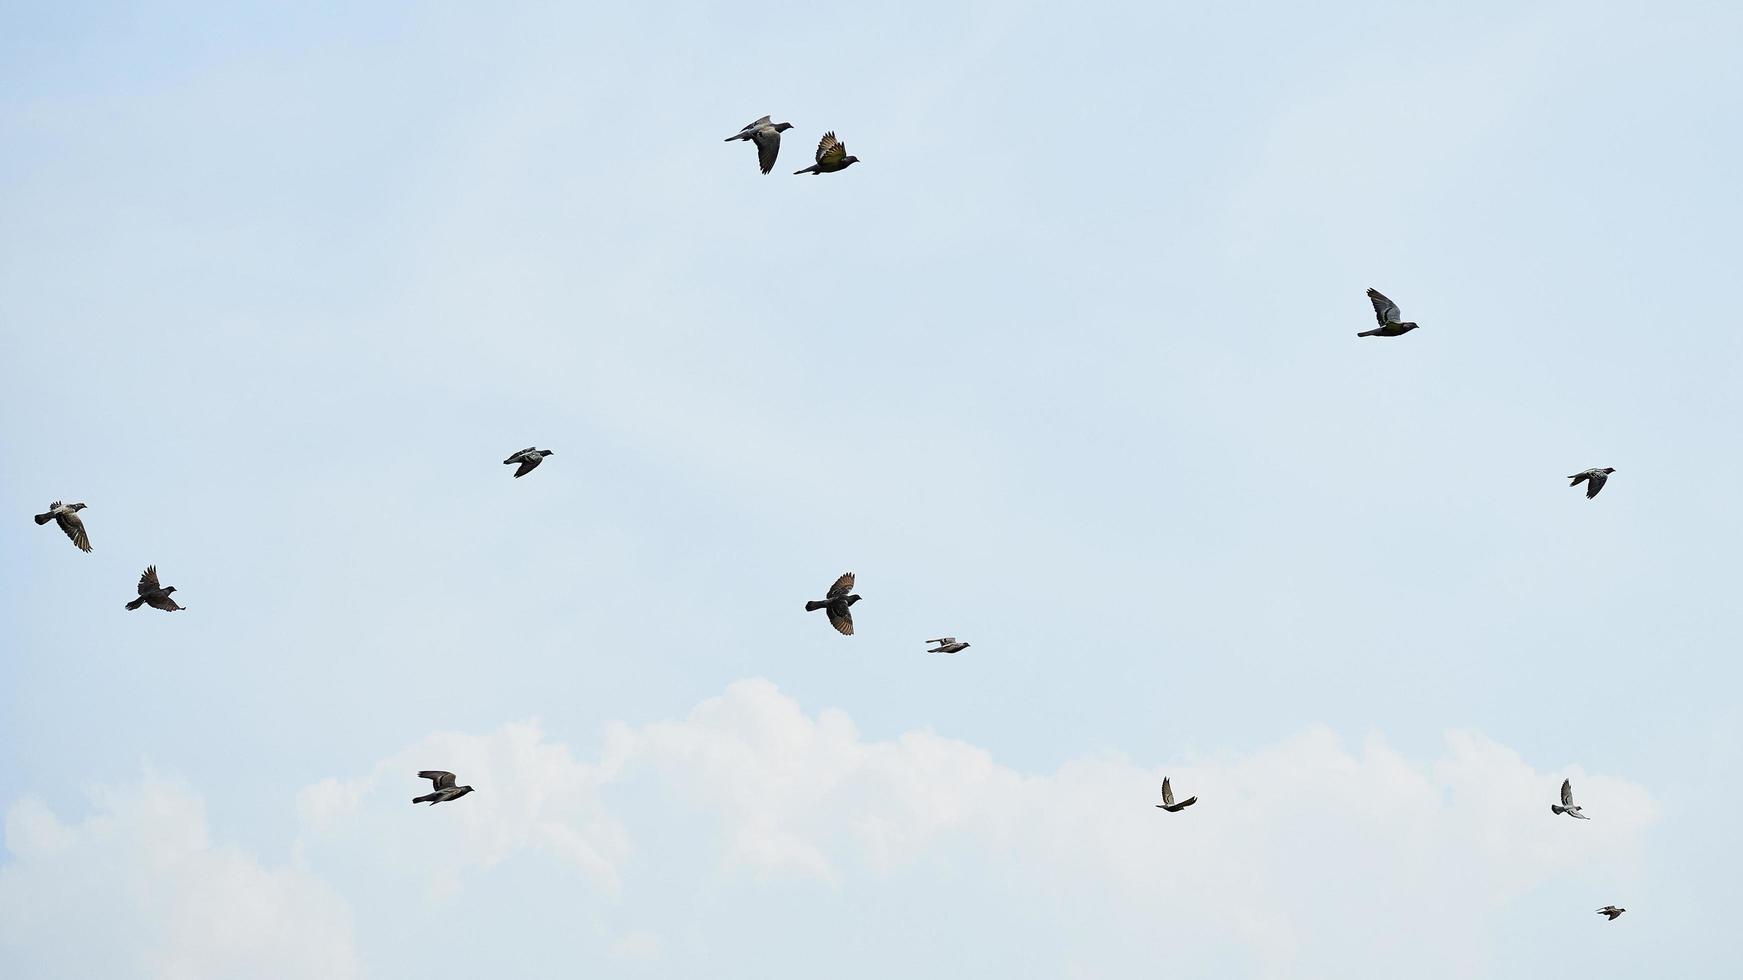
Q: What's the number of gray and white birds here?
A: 13